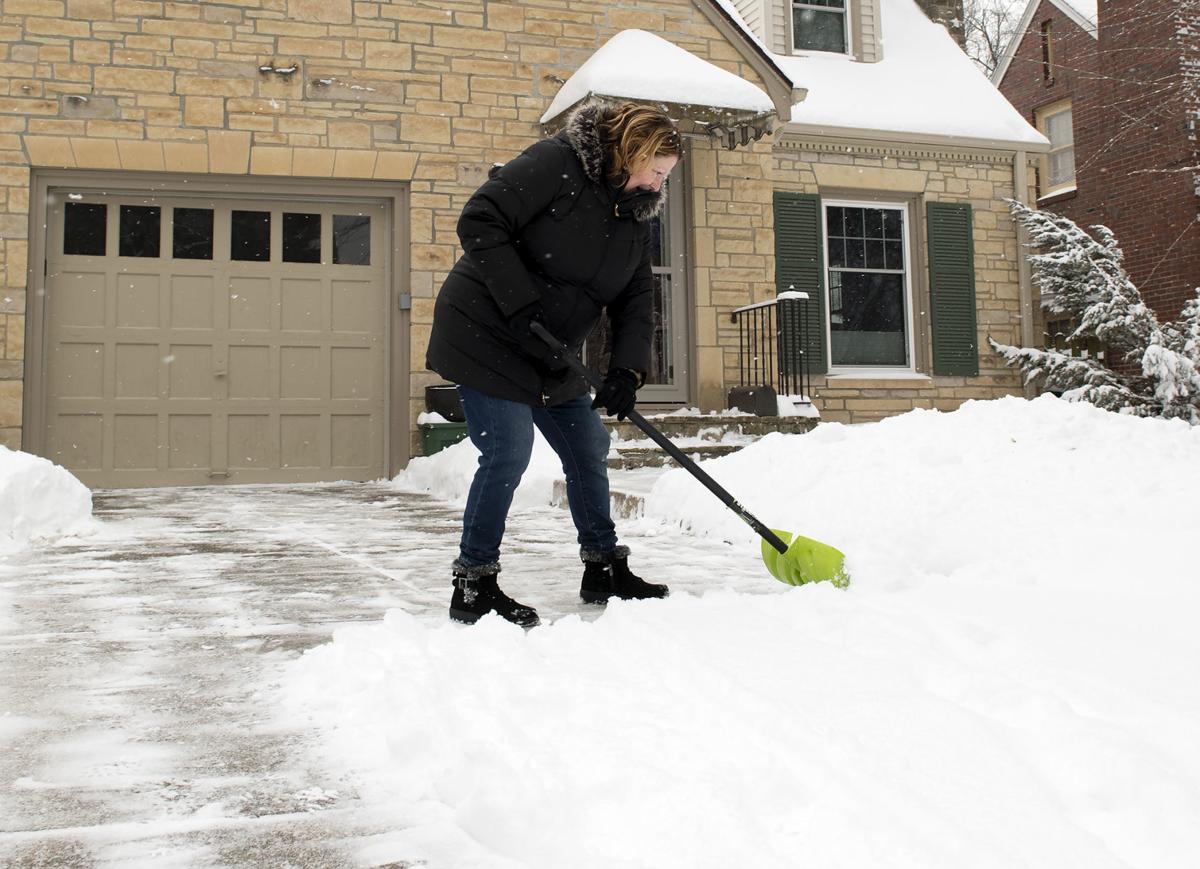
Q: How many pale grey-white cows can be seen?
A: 0